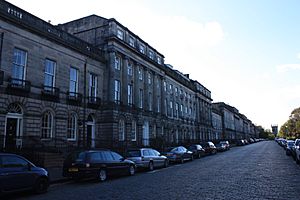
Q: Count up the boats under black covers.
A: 0